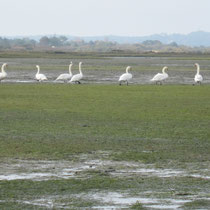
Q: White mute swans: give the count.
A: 7